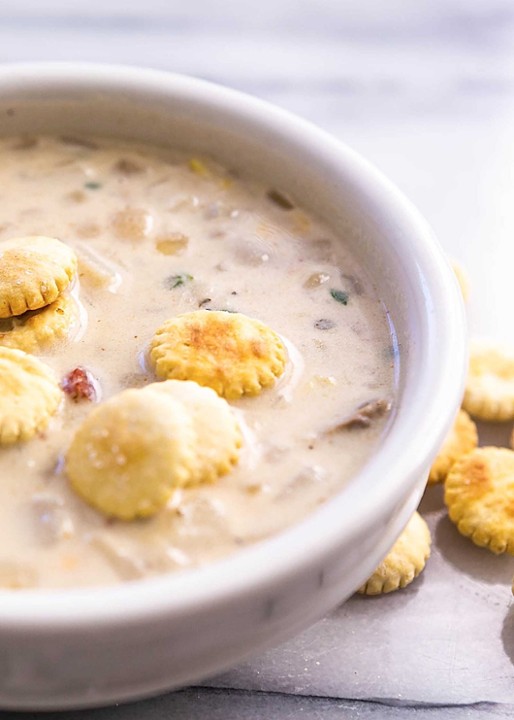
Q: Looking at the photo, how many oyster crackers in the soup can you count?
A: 6